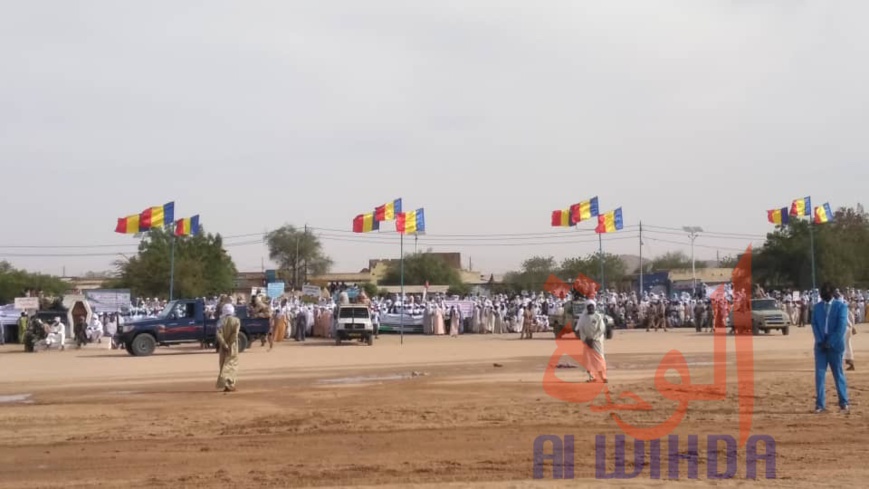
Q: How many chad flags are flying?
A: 12